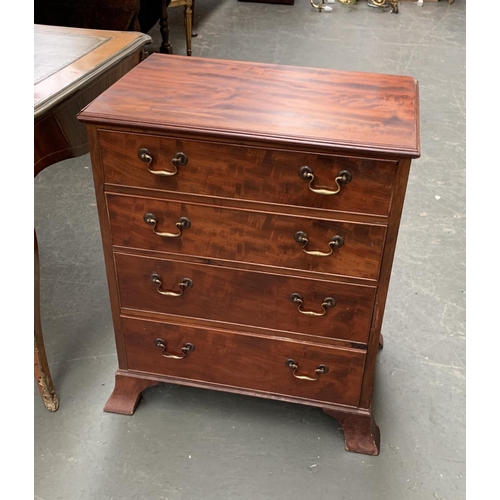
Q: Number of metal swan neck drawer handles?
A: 8